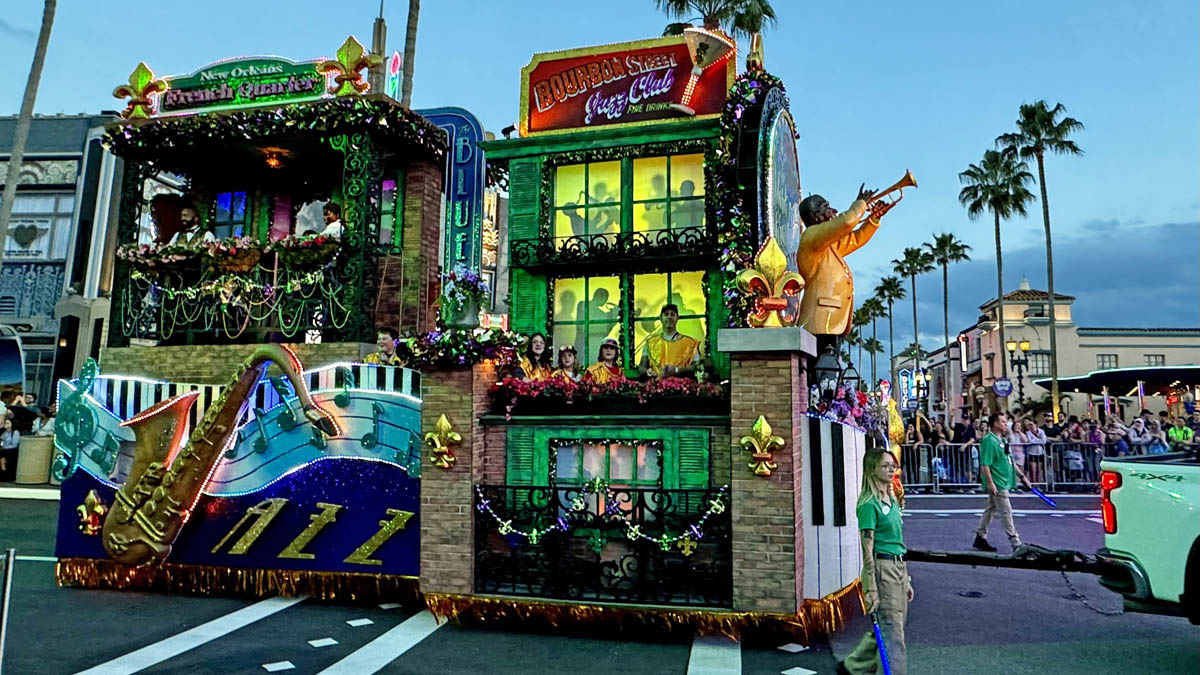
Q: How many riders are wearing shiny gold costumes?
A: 5